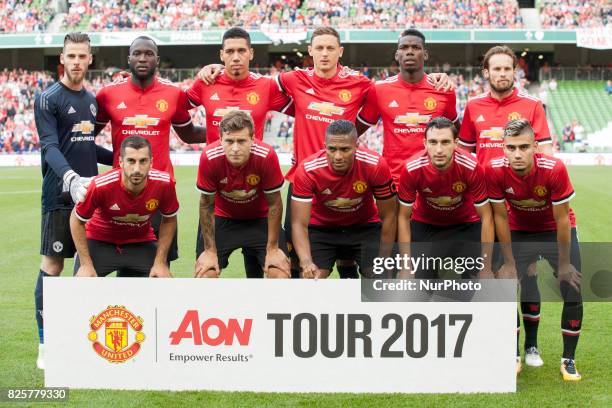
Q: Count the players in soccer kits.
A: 11